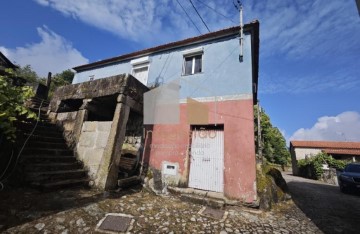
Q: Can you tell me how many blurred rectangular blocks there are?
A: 2